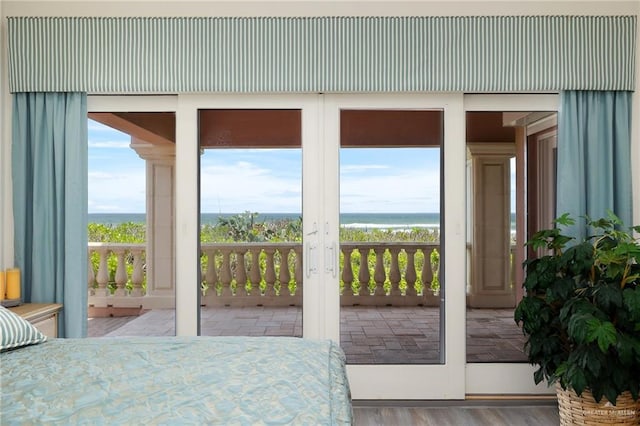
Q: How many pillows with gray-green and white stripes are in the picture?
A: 1